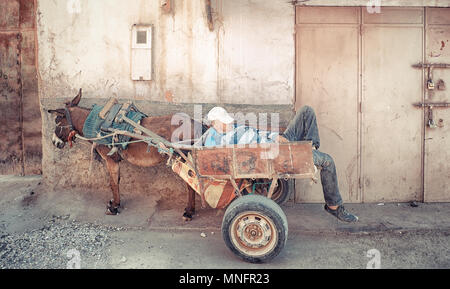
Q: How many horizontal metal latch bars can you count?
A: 2